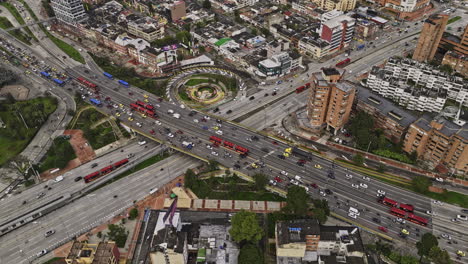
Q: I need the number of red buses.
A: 9